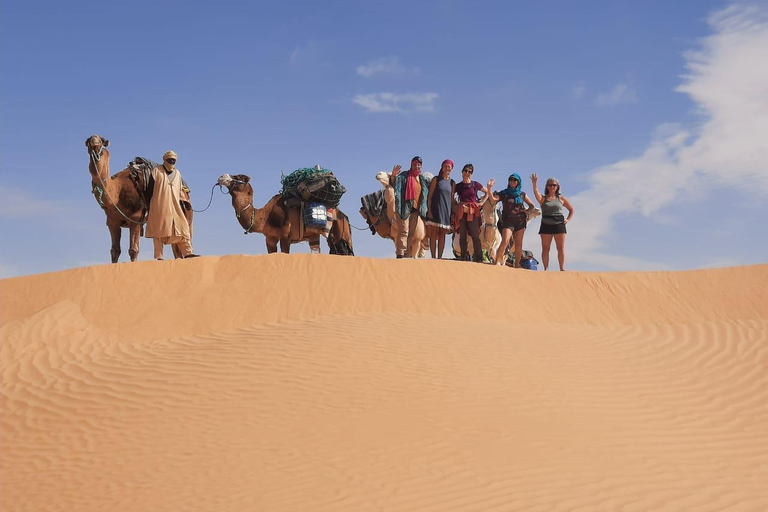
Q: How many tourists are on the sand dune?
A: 5